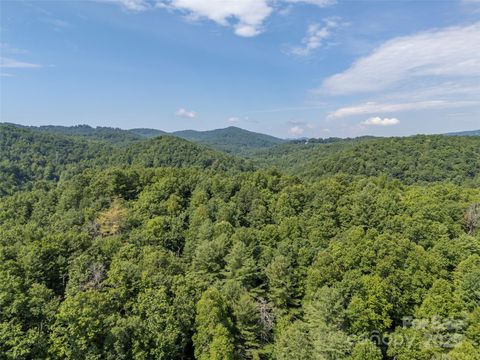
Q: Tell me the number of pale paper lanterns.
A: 0